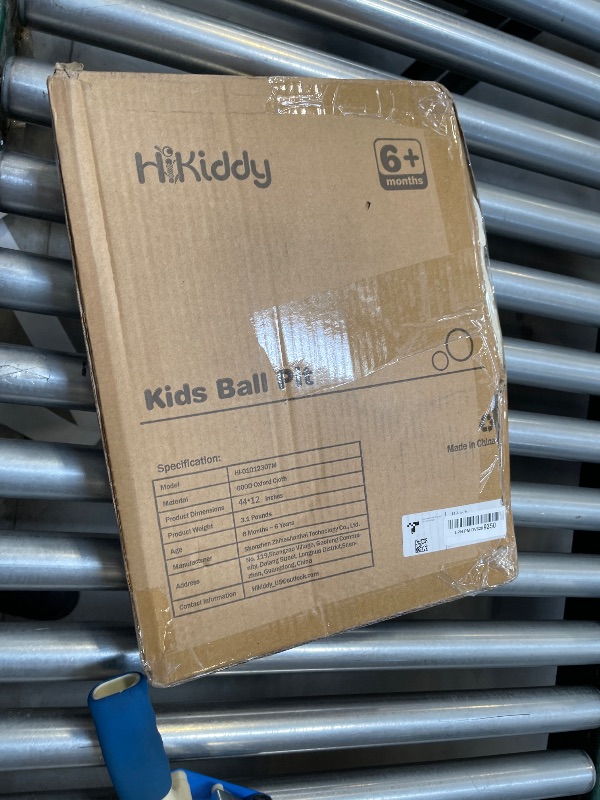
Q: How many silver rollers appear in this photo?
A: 12